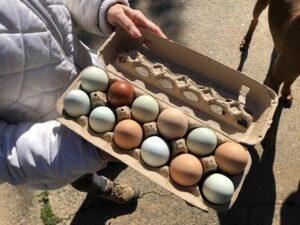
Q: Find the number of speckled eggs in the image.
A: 0